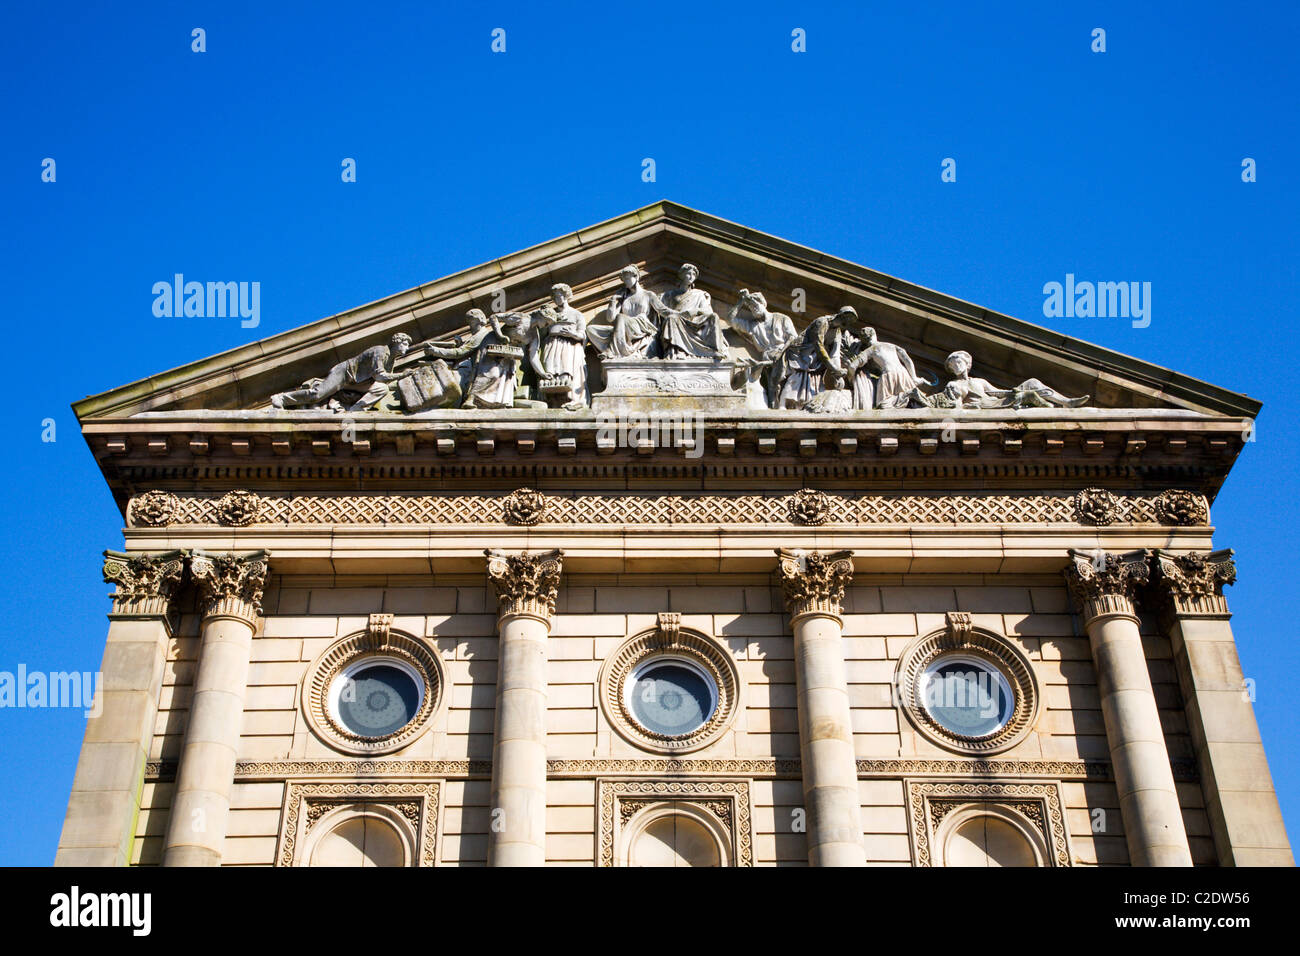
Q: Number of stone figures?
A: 10